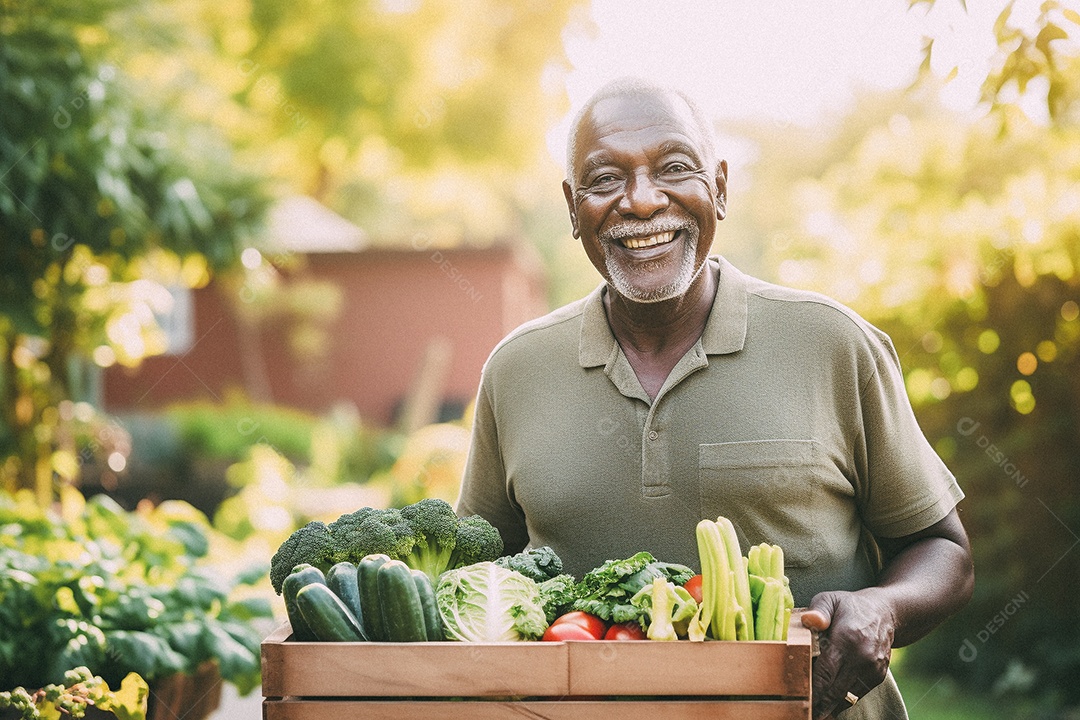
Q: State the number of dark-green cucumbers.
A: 6